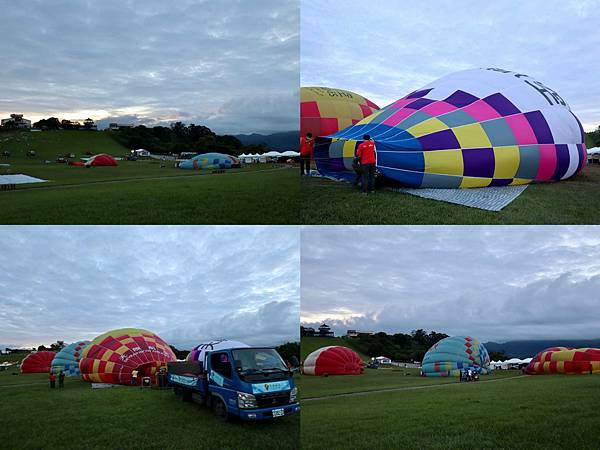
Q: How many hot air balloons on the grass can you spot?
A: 11